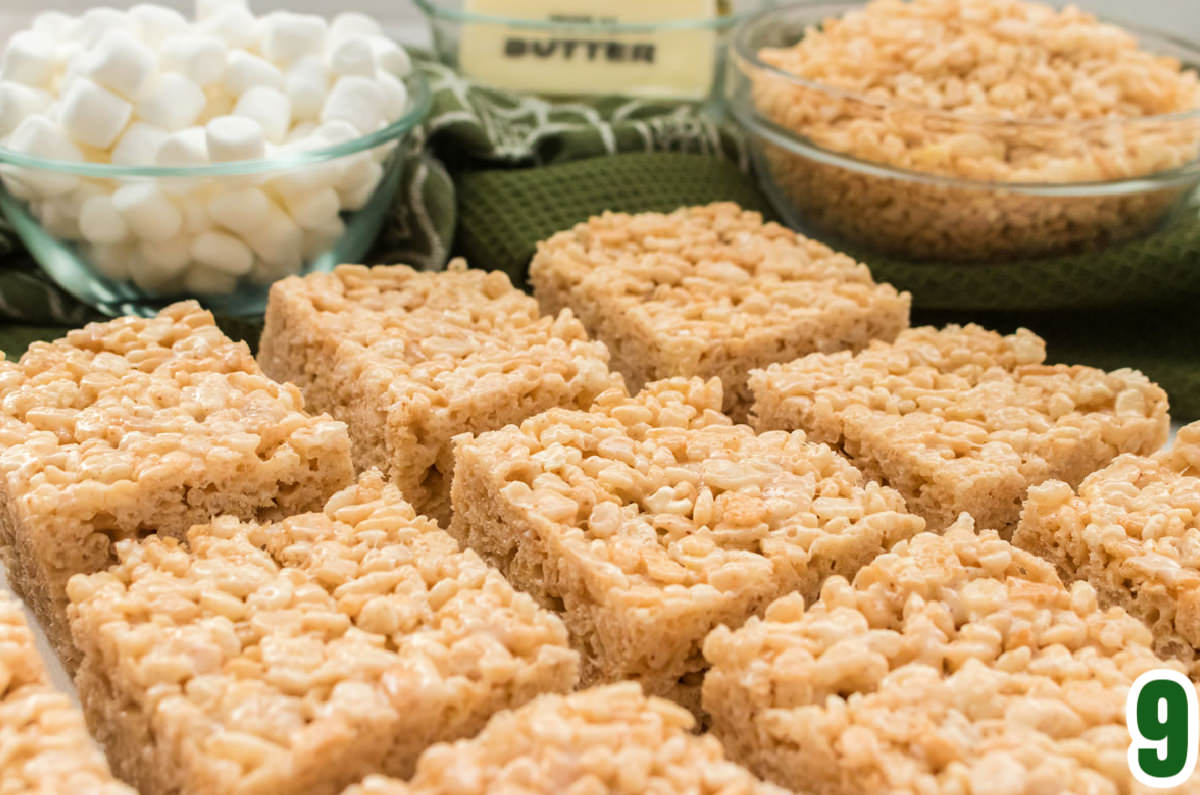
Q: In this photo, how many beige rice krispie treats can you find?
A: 10